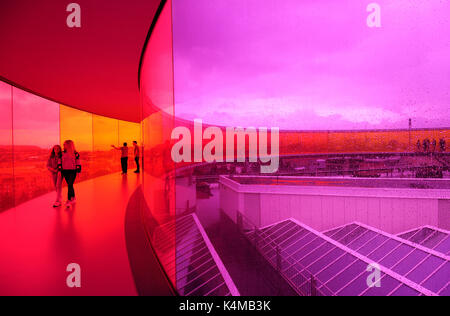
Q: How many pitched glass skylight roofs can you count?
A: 4